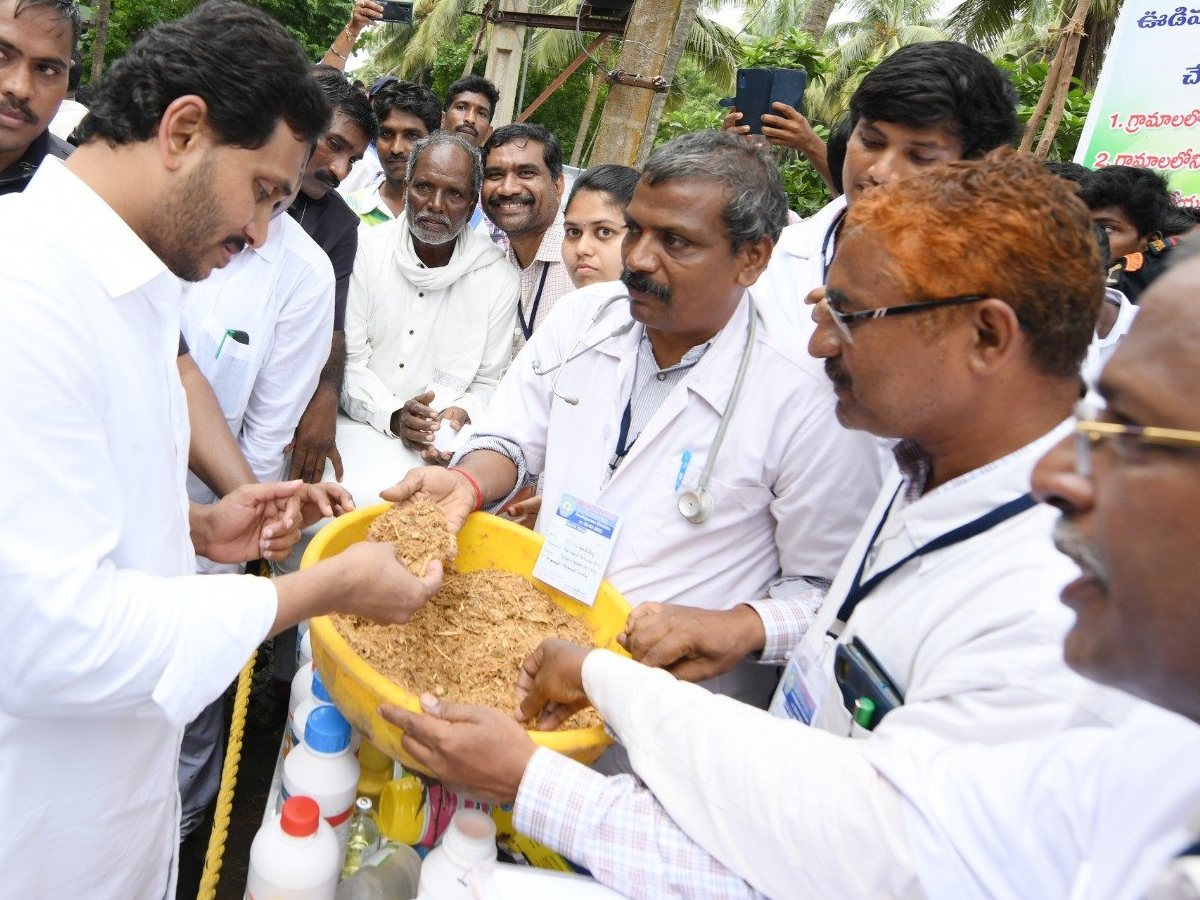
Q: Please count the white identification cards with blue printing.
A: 2